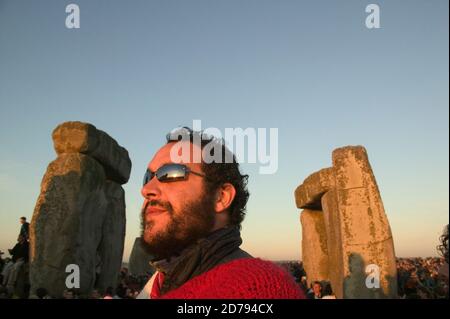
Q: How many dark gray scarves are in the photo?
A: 1